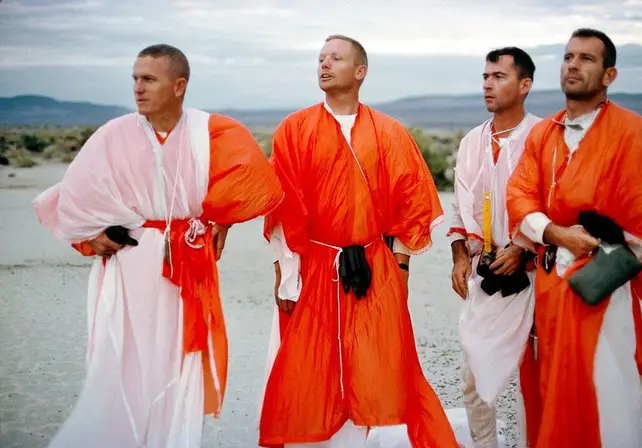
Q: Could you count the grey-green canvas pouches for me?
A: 1